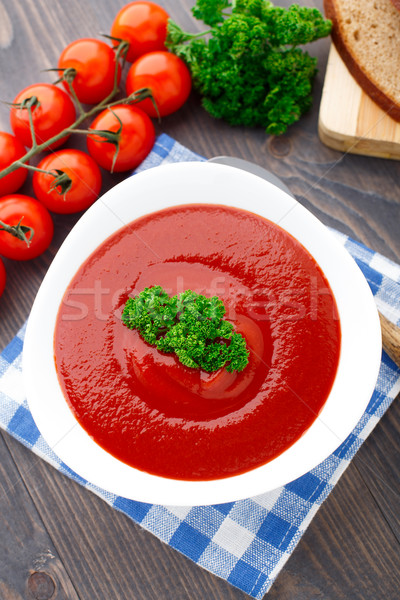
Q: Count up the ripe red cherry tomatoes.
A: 9